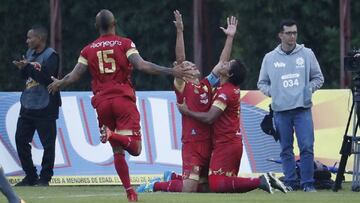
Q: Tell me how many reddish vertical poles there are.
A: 3